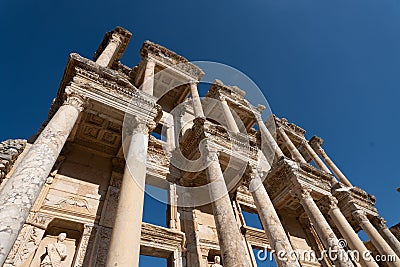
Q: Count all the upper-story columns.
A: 8